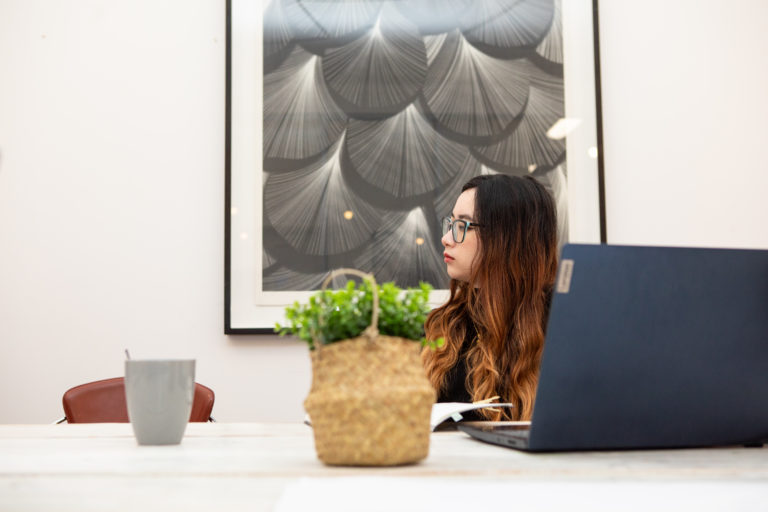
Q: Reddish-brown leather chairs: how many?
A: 1